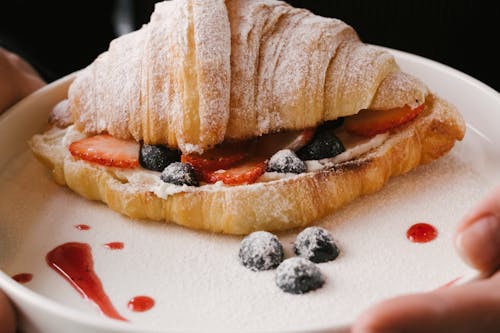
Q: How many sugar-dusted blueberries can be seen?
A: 5